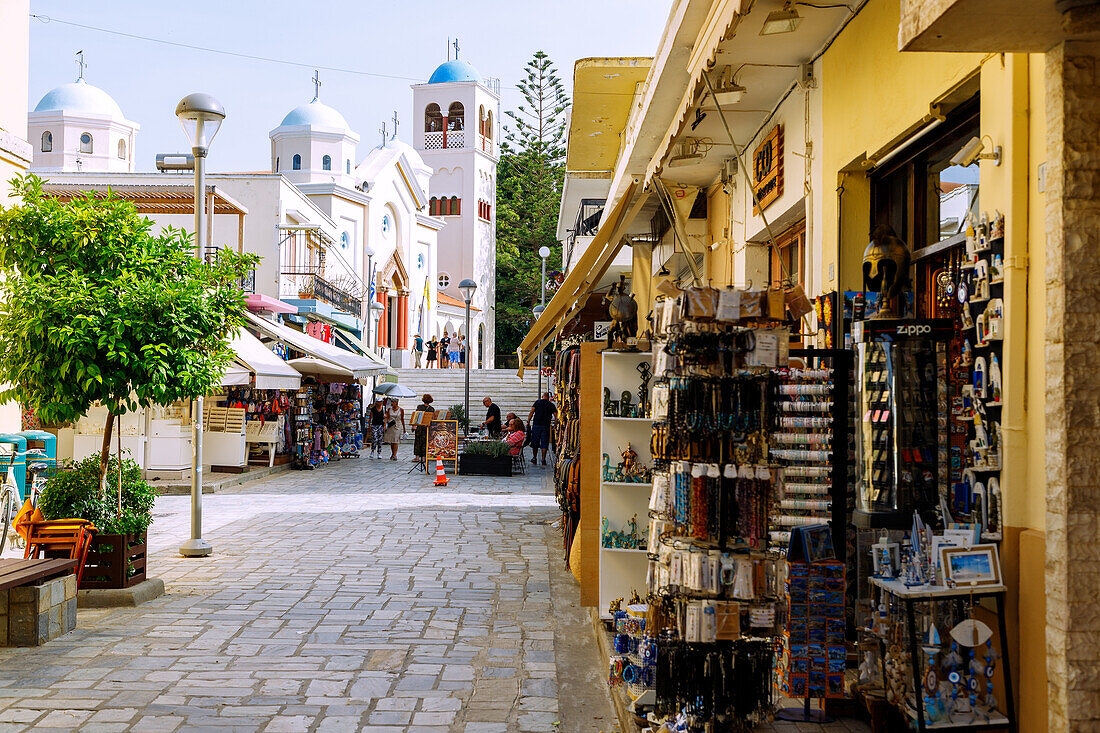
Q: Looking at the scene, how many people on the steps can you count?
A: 5